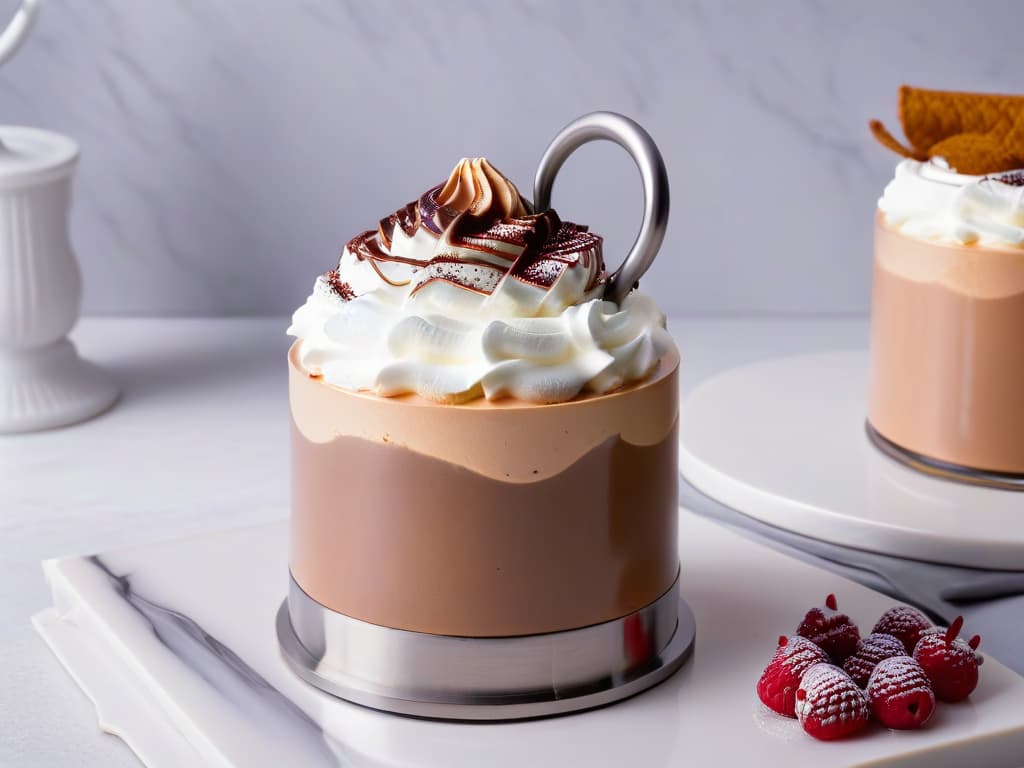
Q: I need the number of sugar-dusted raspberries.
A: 7